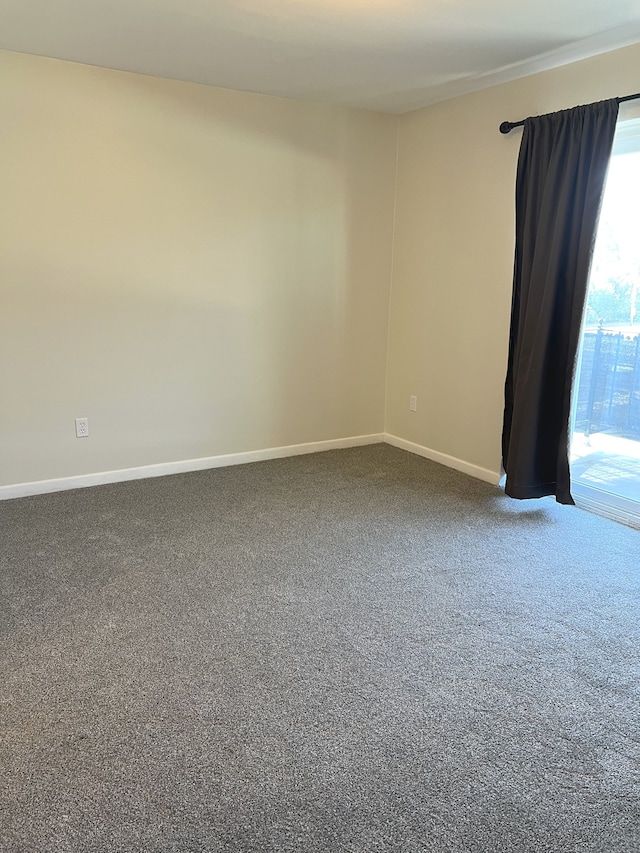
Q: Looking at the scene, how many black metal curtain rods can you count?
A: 1